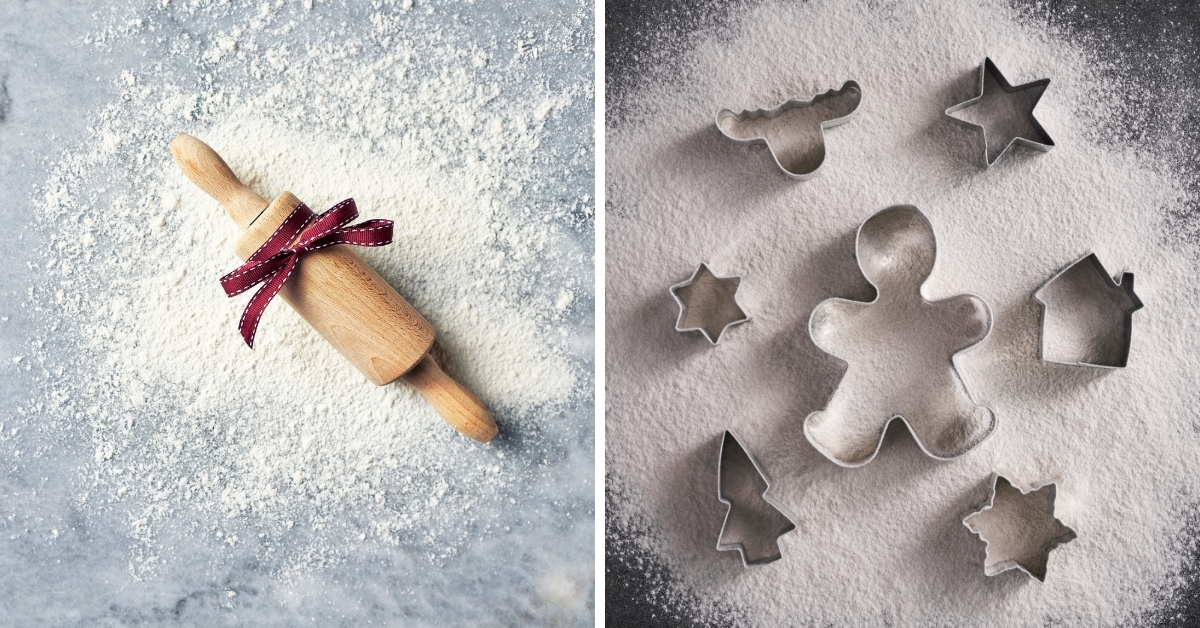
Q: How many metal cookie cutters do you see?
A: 7